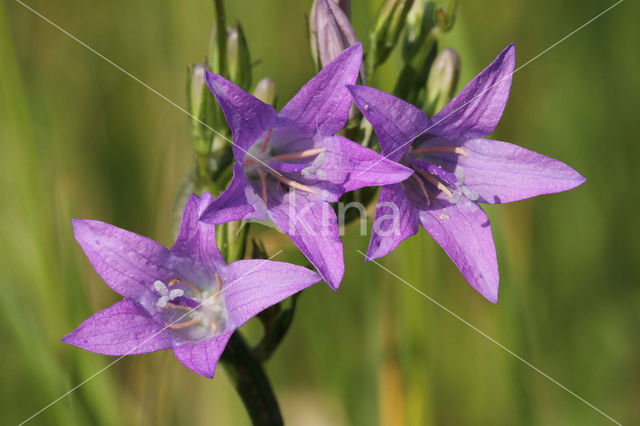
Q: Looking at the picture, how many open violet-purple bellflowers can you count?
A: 3